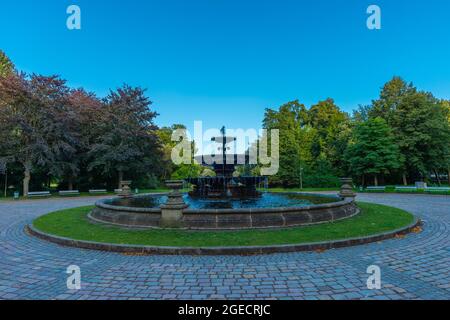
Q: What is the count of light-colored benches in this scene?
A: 7